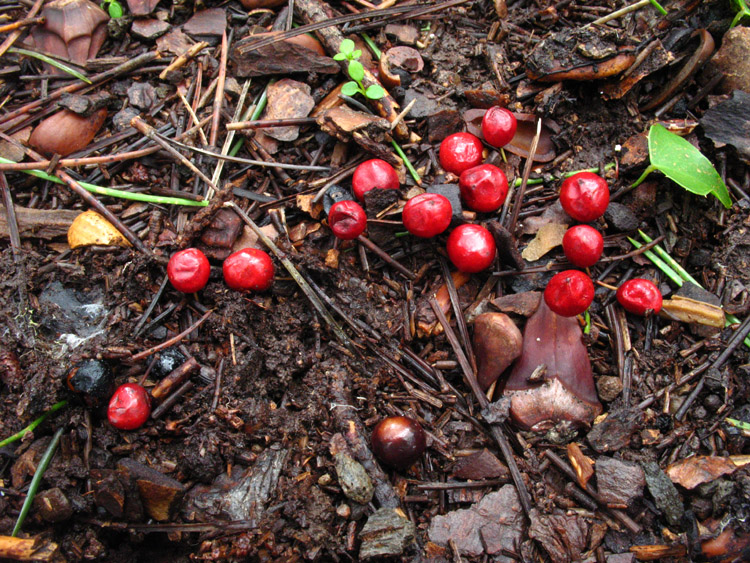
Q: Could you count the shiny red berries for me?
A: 14